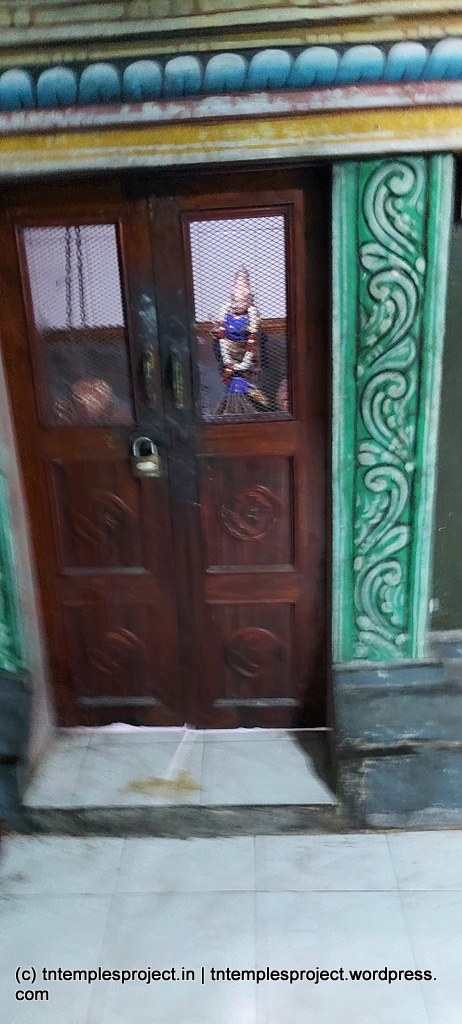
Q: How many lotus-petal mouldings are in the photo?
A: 11